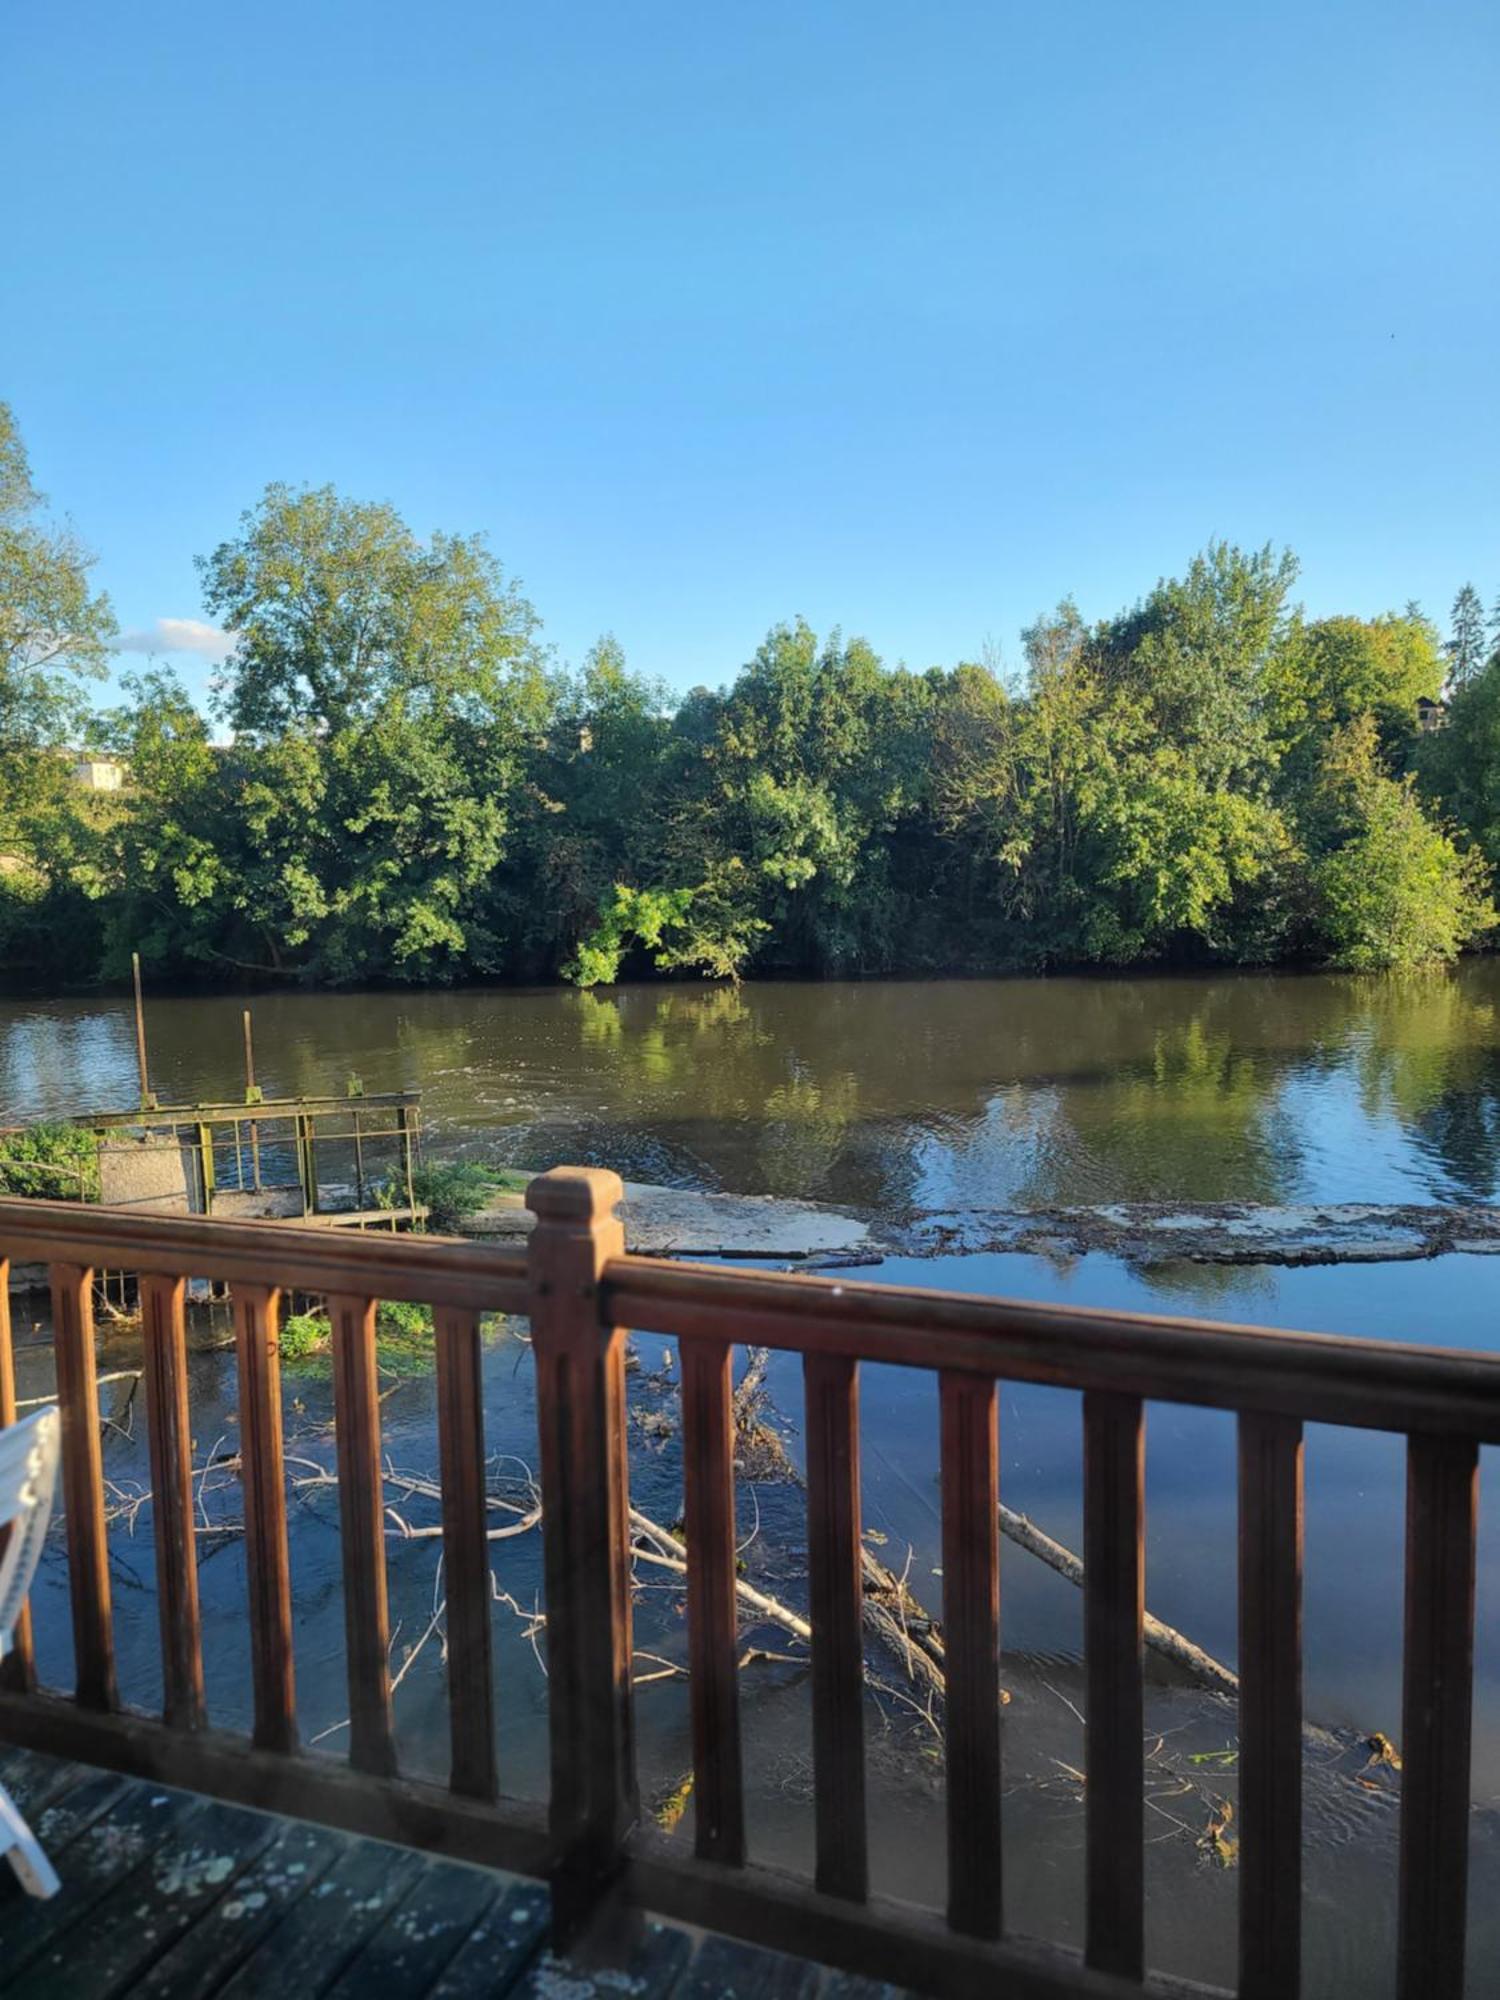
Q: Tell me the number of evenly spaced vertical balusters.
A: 12